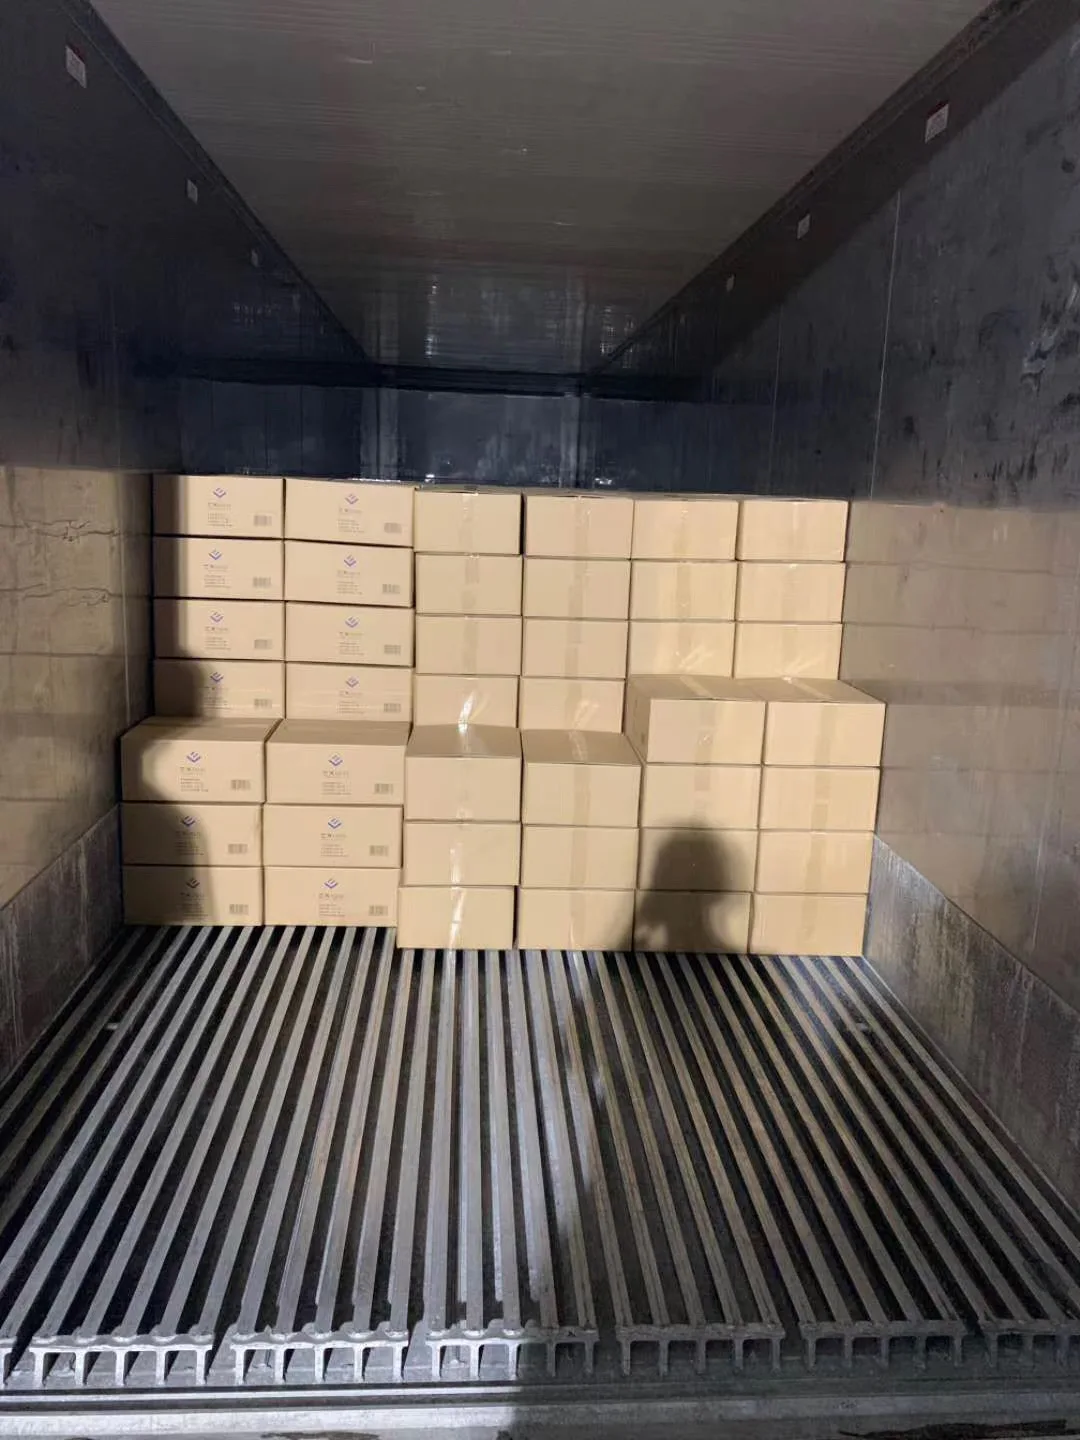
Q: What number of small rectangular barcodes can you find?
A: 14